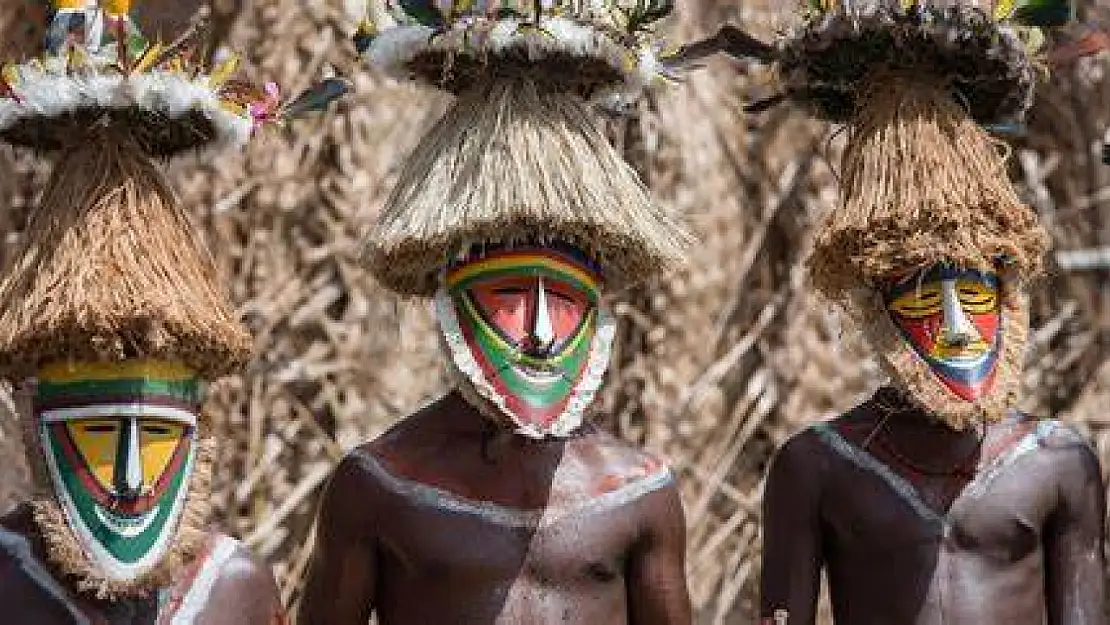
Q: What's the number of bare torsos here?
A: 3